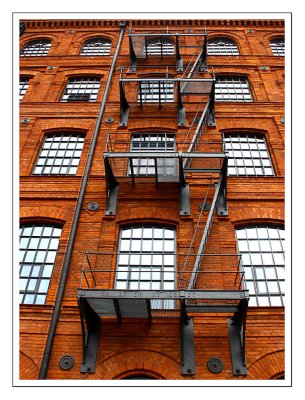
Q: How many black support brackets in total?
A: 12